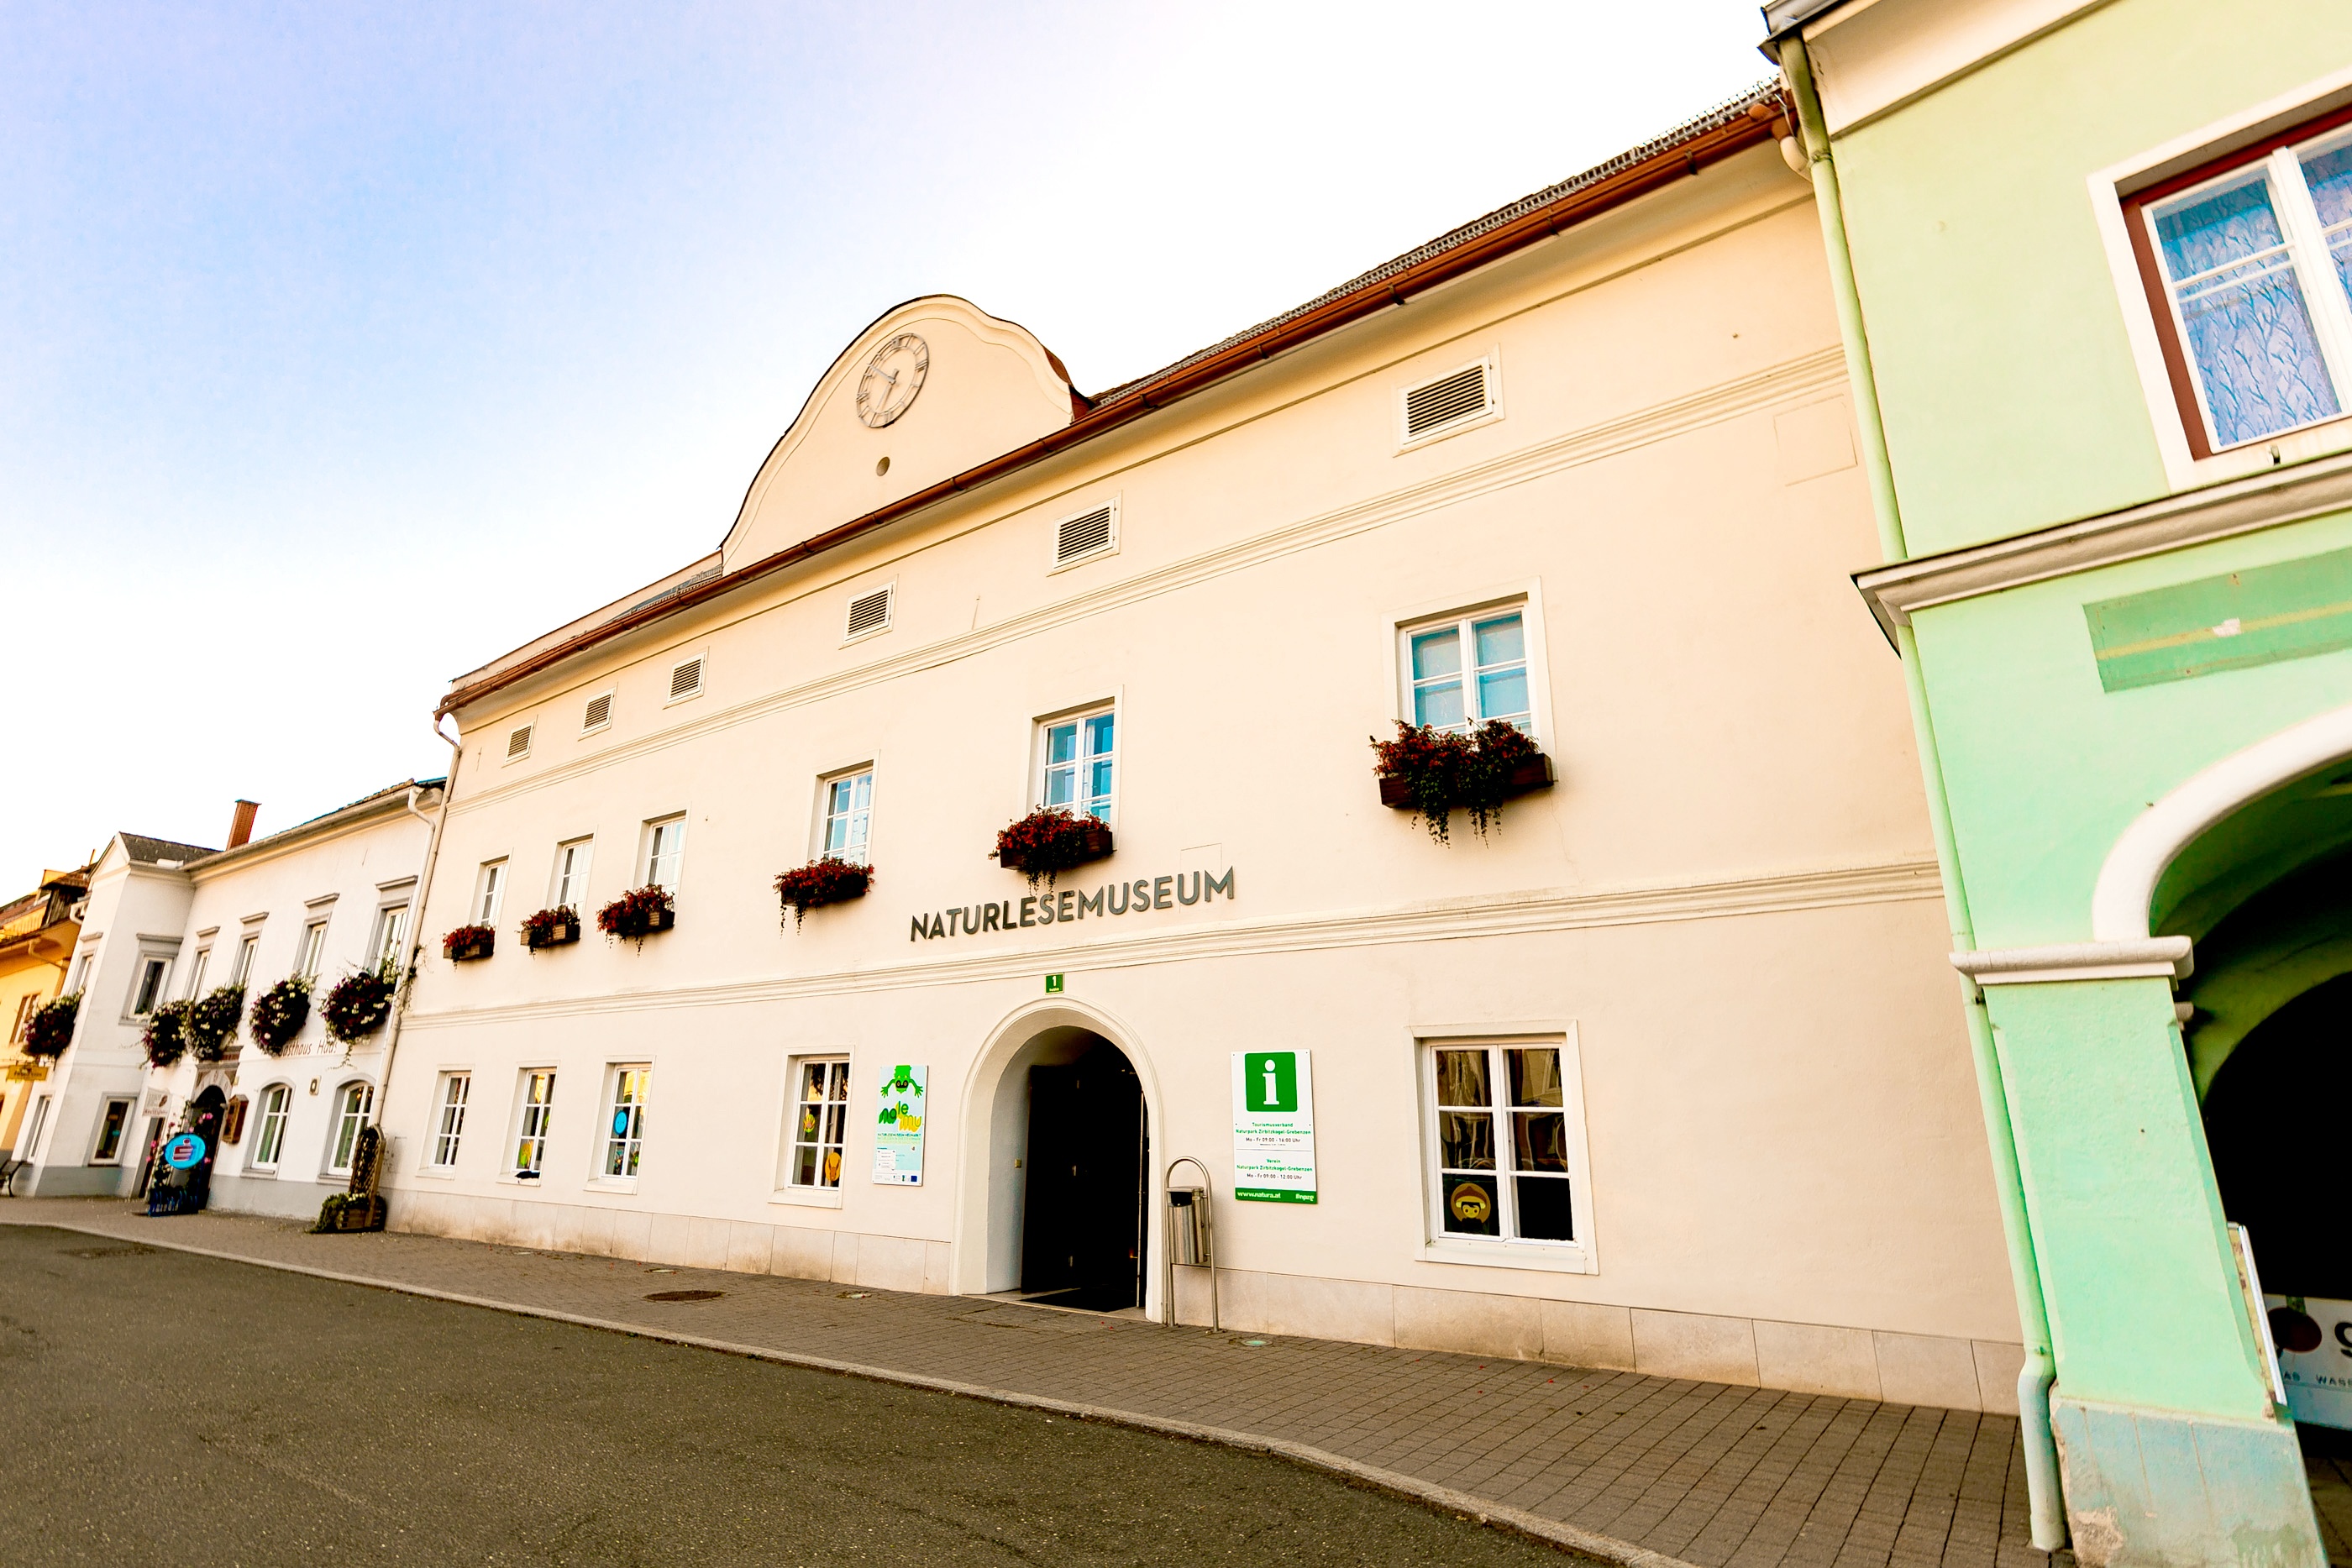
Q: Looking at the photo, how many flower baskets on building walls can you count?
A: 11